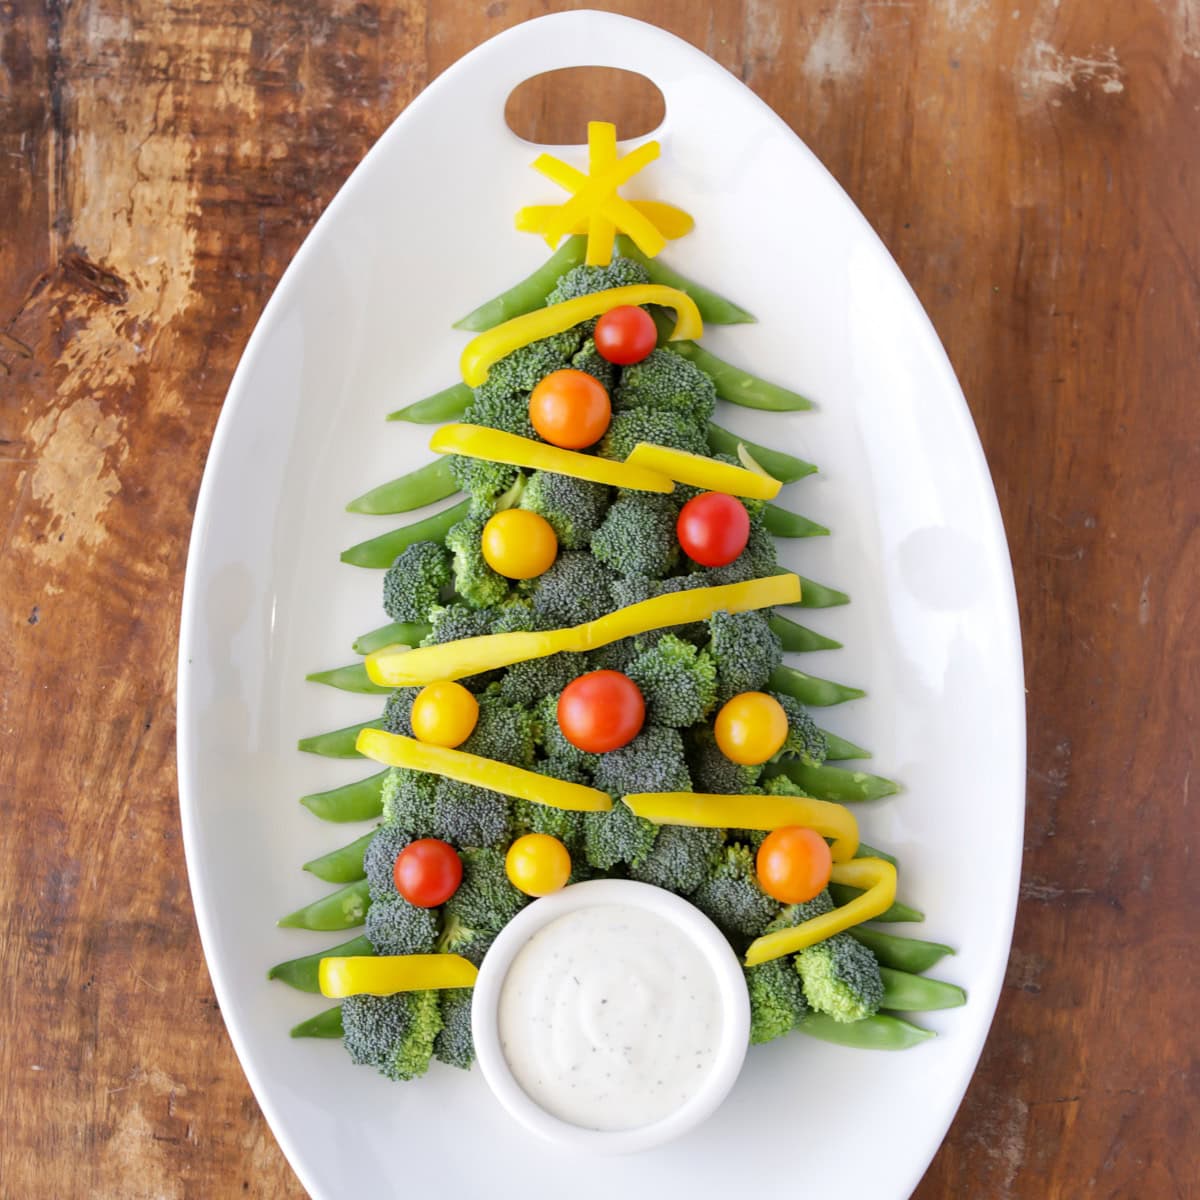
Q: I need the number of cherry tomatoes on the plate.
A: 10